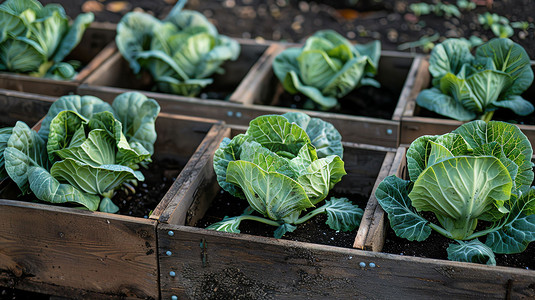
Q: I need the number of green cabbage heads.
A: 7